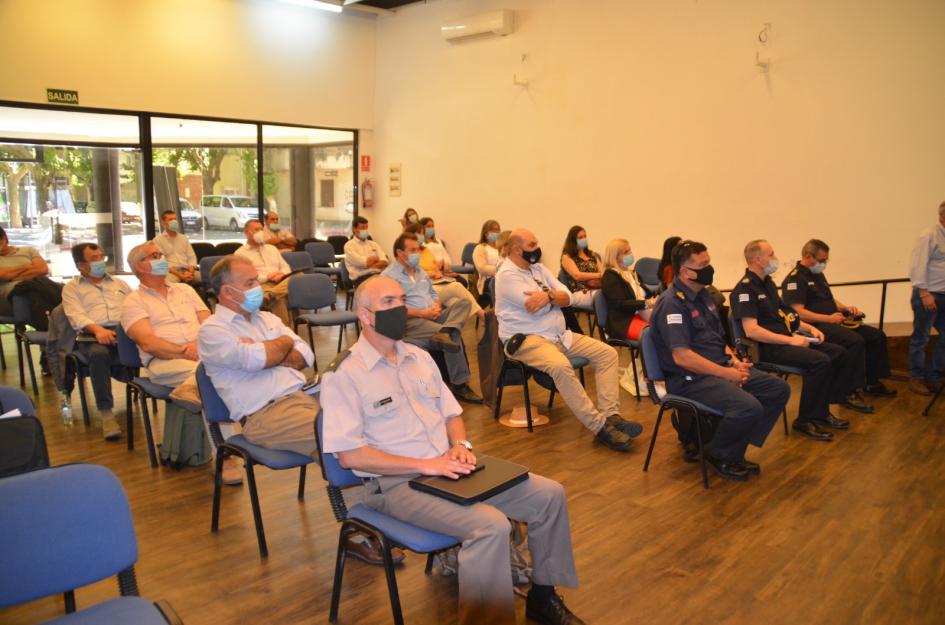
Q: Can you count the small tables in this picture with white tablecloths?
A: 0